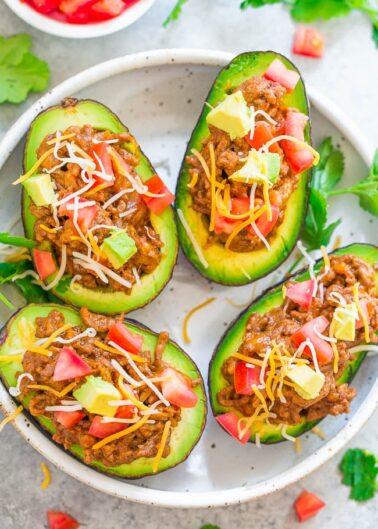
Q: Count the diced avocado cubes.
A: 7